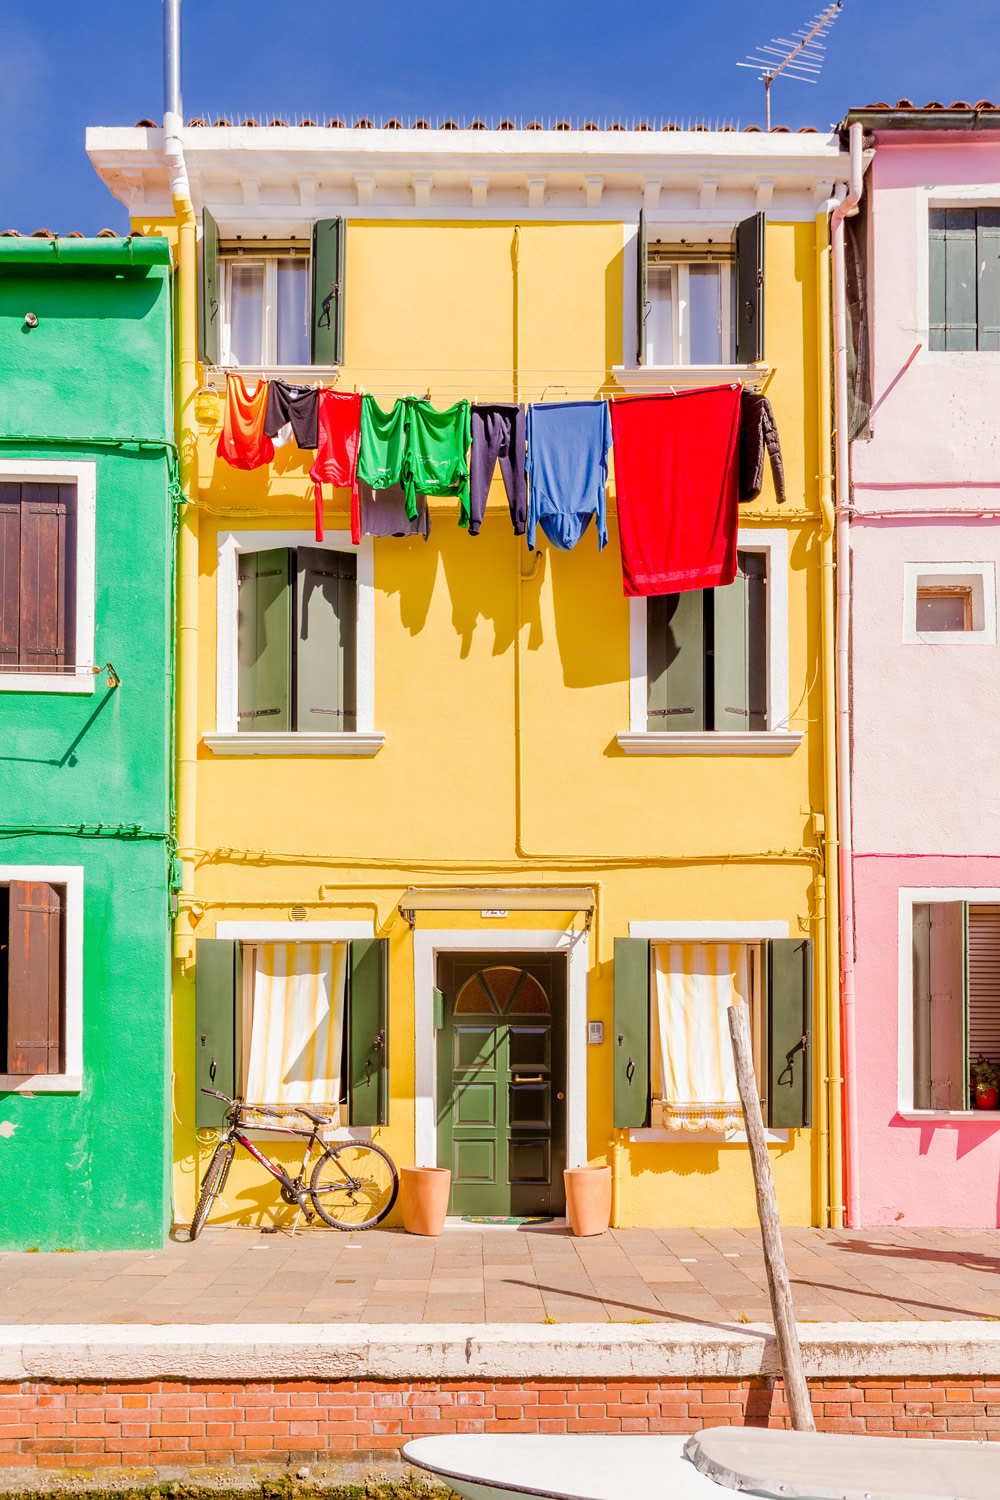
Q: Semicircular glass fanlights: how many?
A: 1